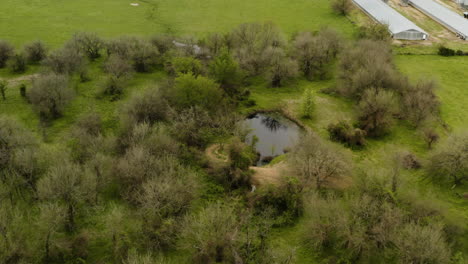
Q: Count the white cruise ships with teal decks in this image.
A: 0